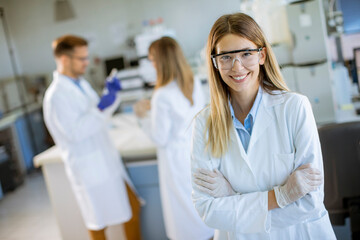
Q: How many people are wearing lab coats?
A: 3